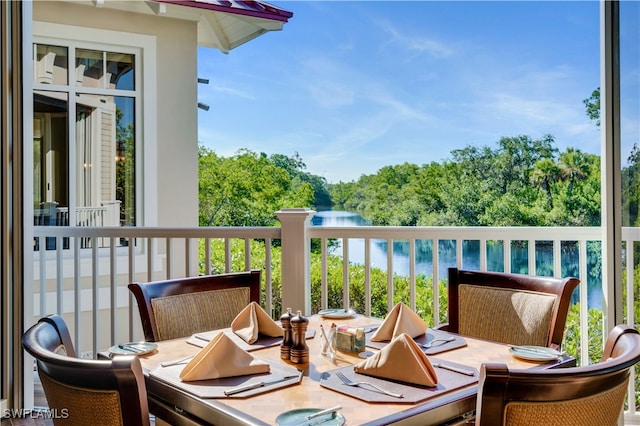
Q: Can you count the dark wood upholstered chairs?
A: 4